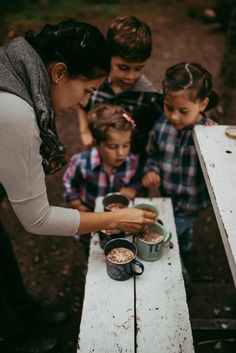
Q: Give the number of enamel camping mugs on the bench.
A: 5